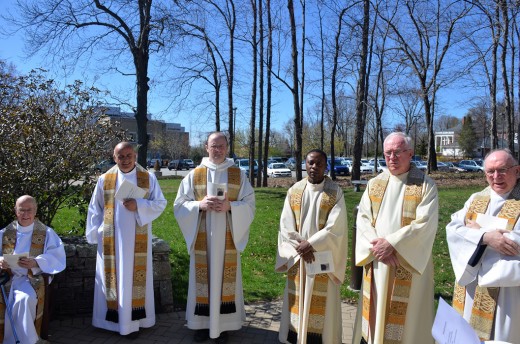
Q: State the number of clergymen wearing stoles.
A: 6